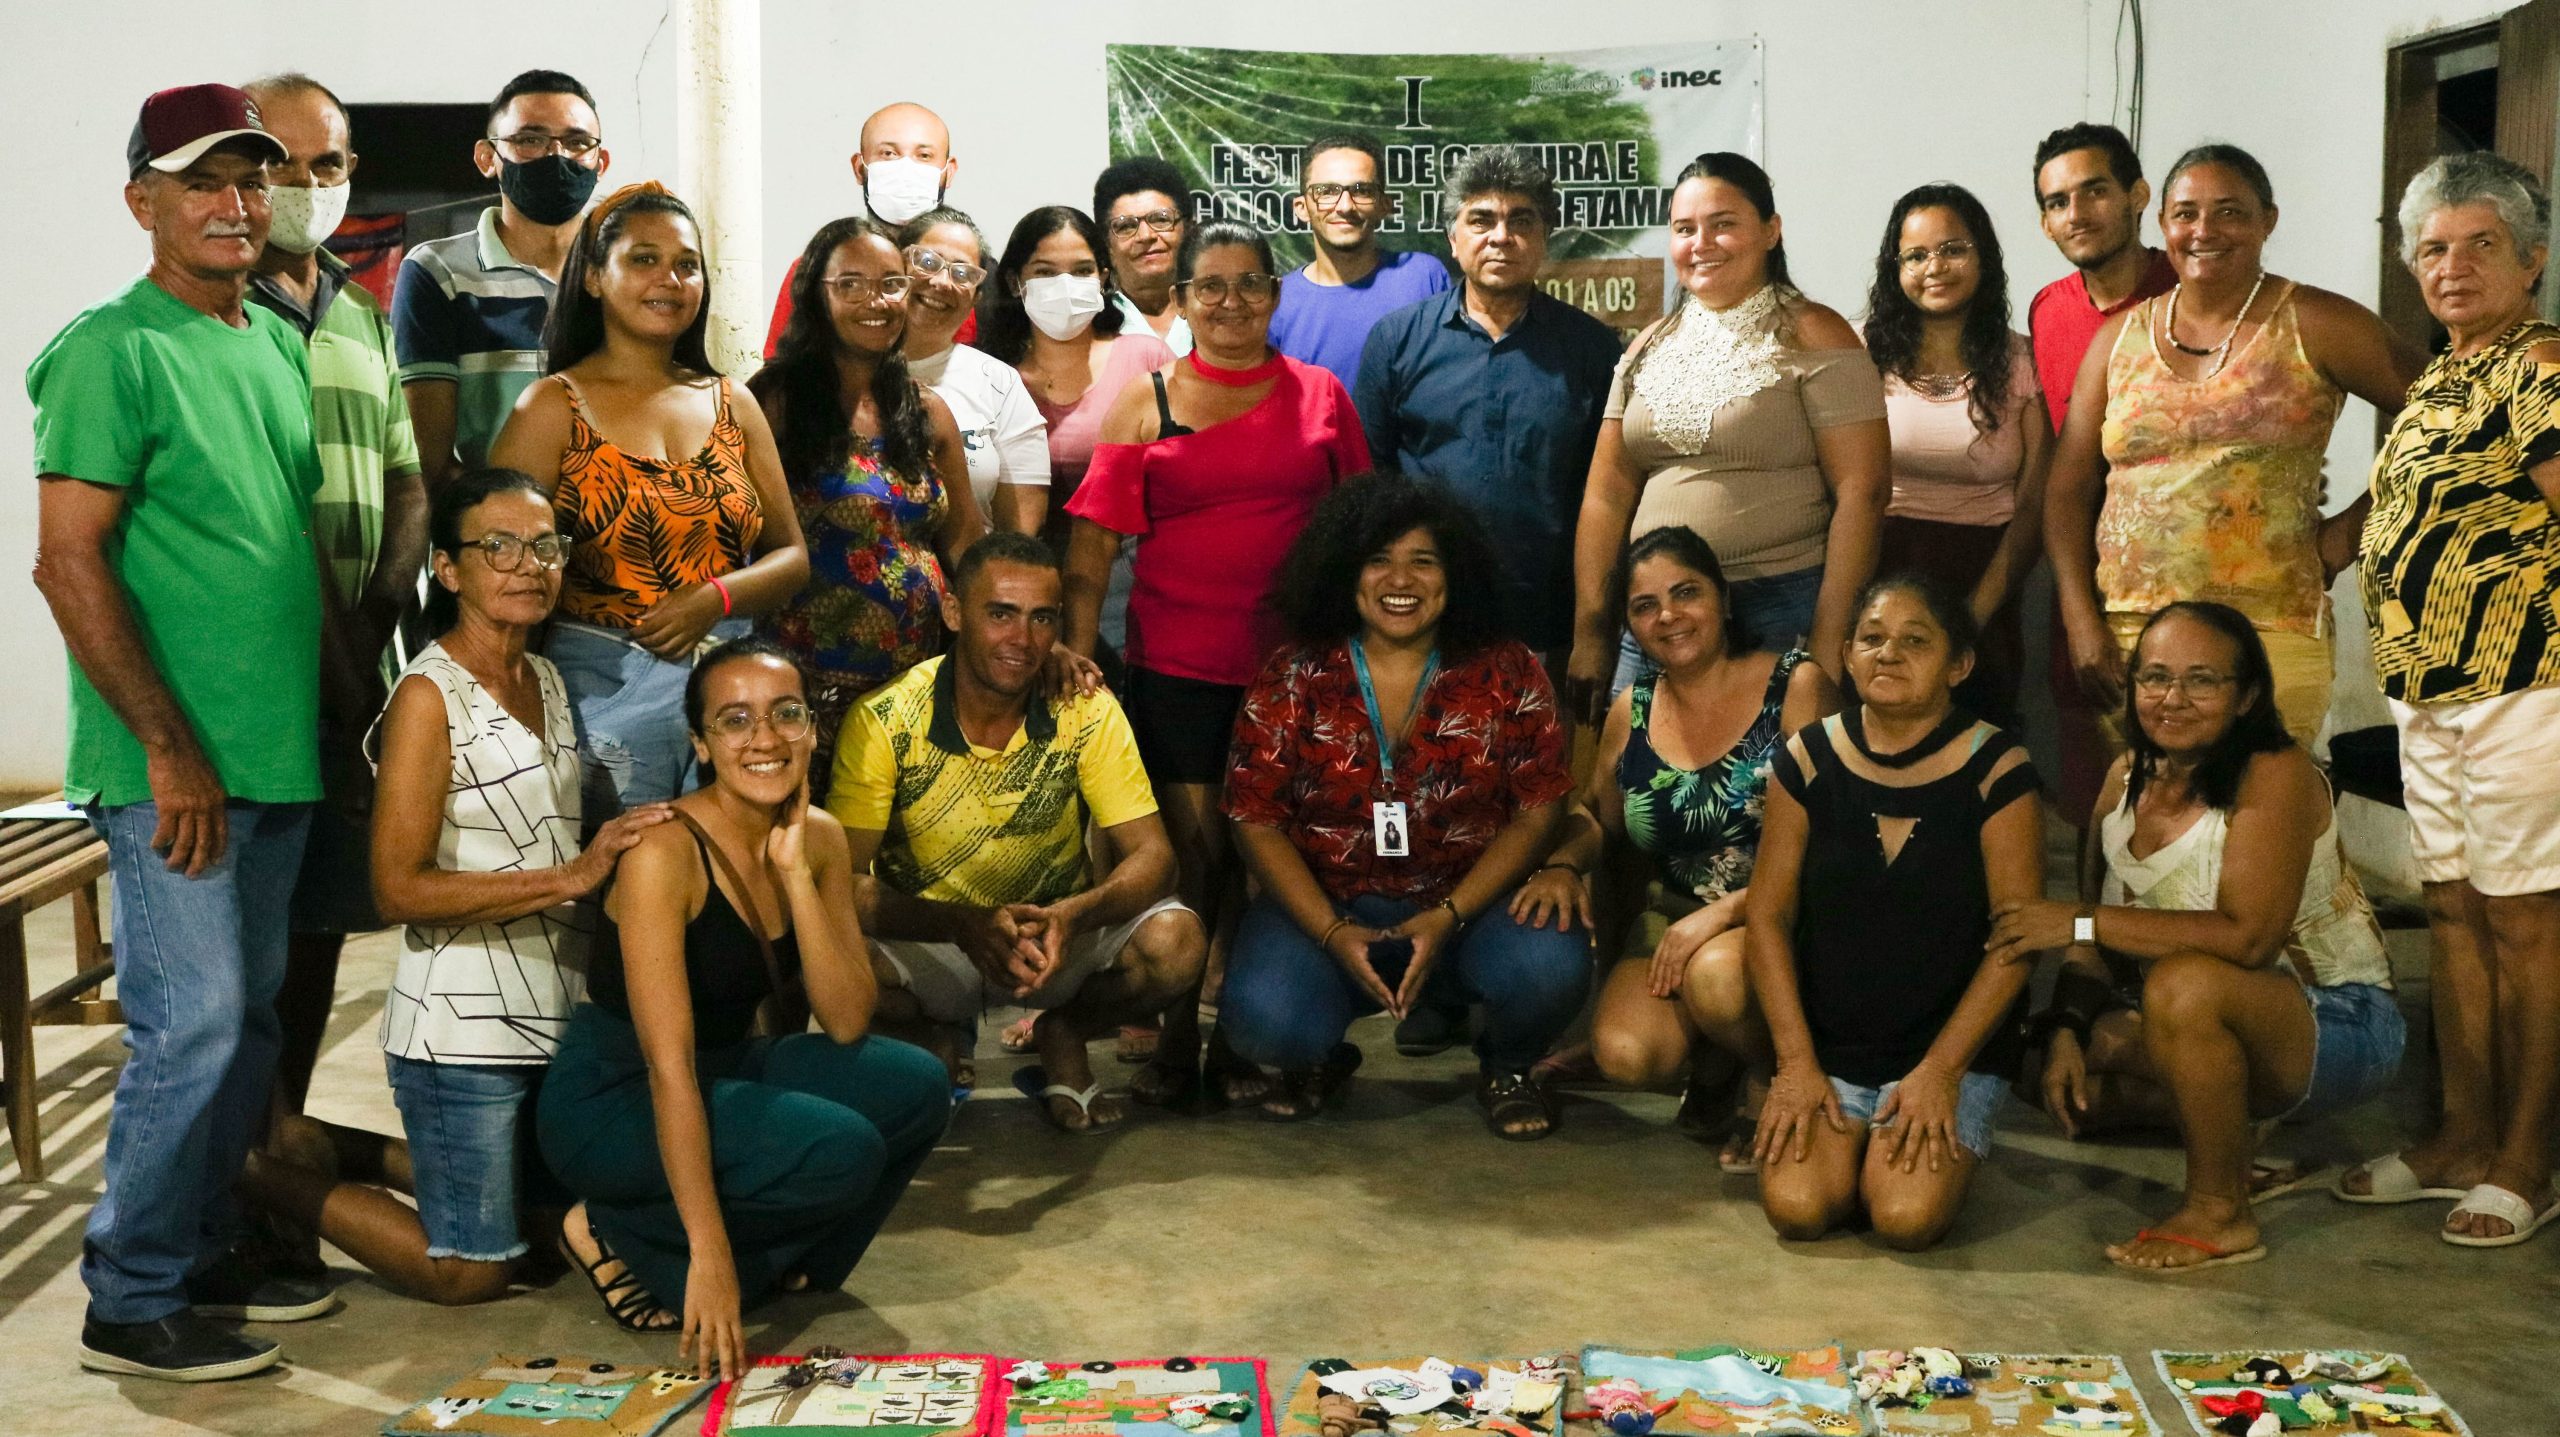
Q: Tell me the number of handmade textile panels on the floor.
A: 7